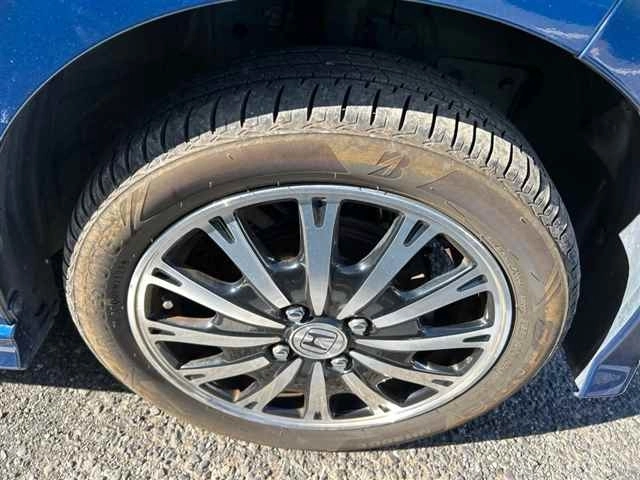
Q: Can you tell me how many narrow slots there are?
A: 12